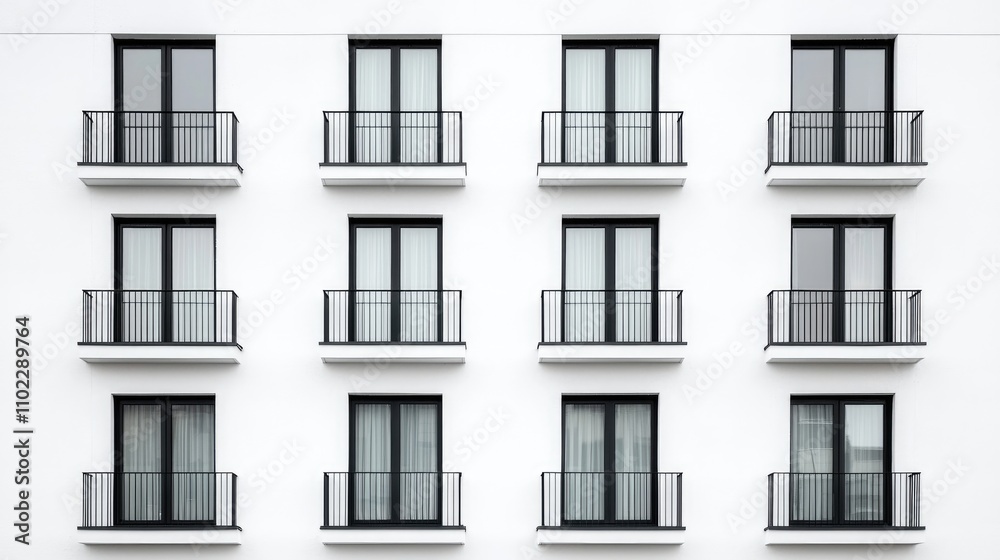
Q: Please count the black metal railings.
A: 12